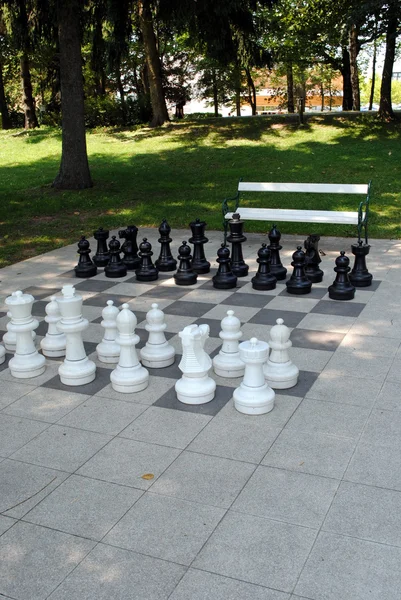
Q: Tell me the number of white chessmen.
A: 12